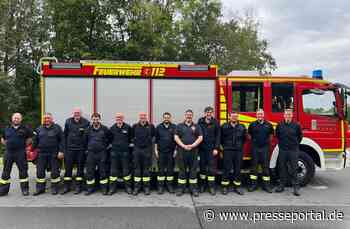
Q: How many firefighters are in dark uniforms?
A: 12